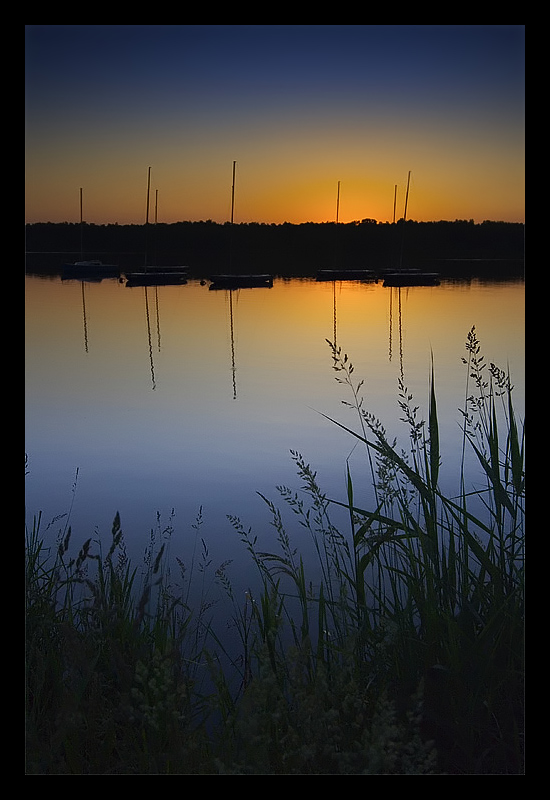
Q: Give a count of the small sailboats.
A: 7